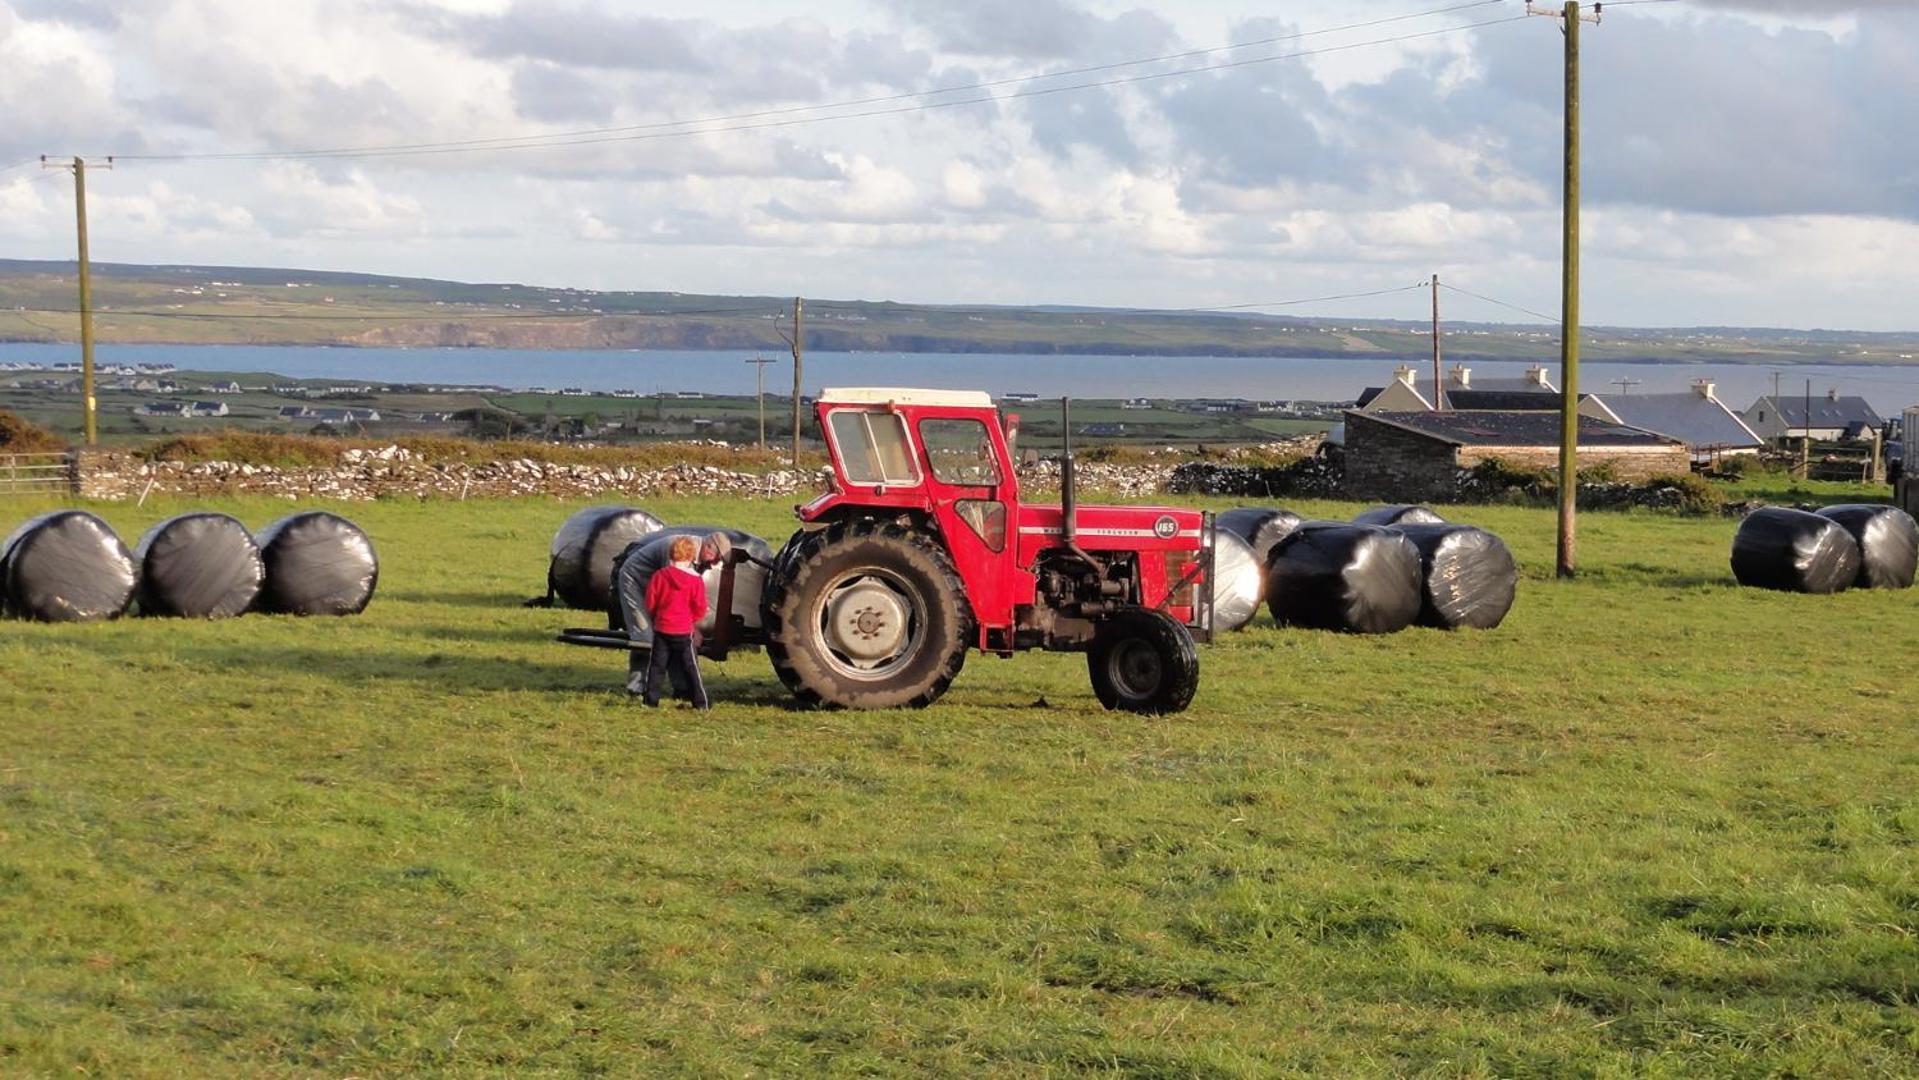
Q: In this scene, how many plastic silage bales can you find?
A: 12